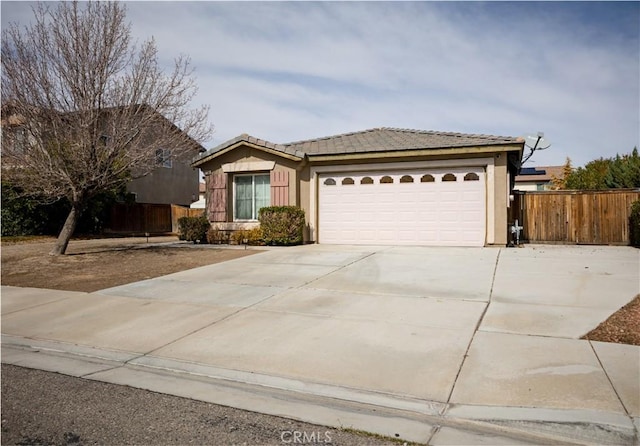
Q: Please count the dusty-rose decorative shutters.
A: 2